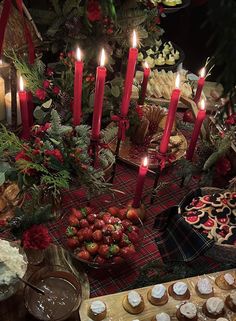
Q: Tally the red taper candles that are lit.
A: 9